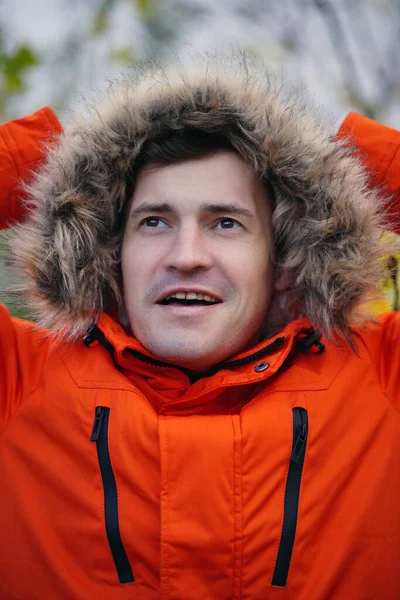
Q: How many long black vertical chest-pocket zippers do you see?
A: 2